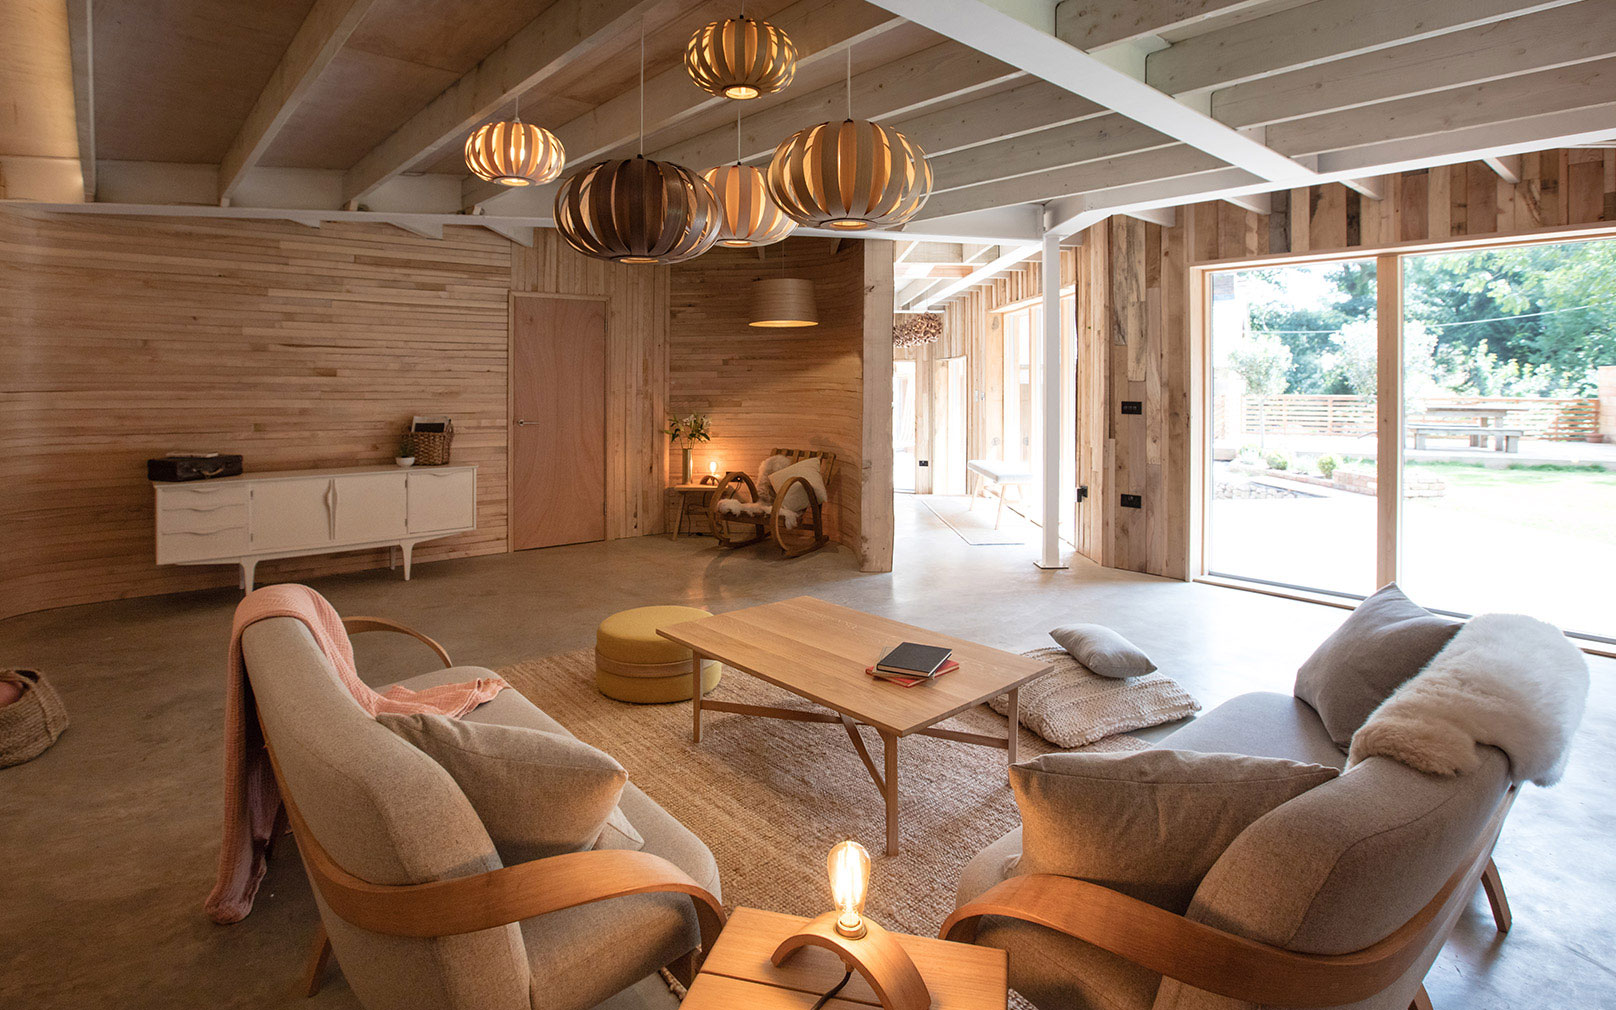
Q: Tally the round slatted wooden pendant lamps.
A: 5